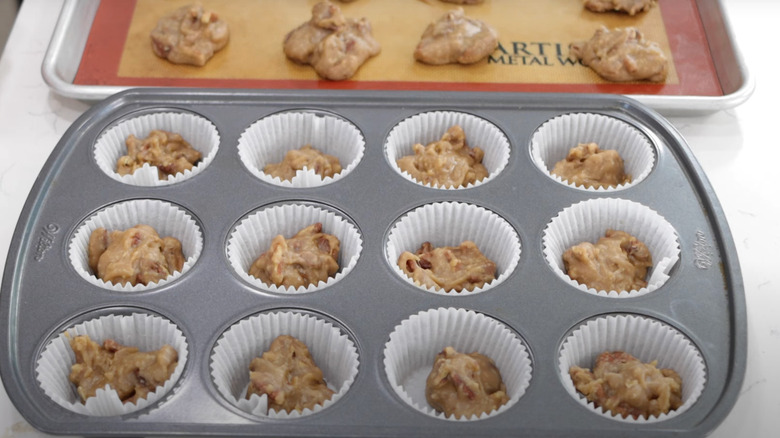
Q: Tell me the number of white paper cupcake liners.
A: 12